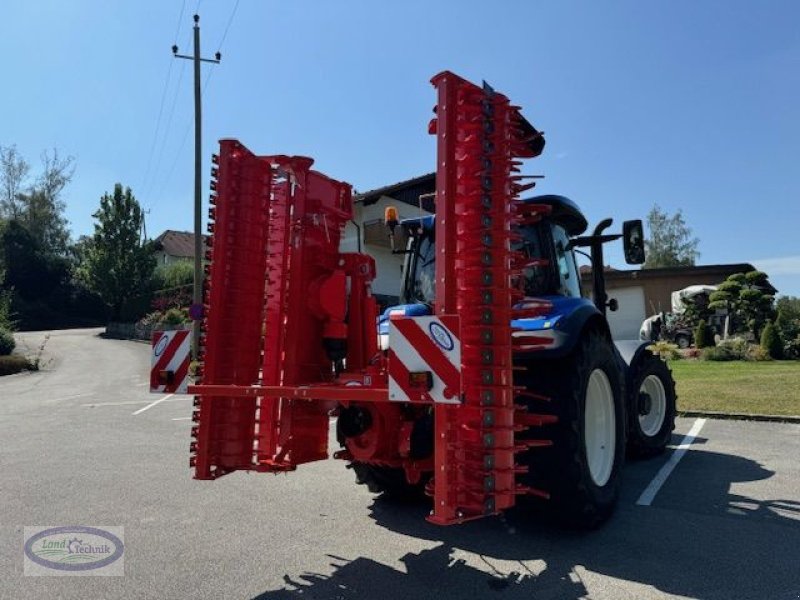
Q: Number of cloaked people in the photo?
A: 0